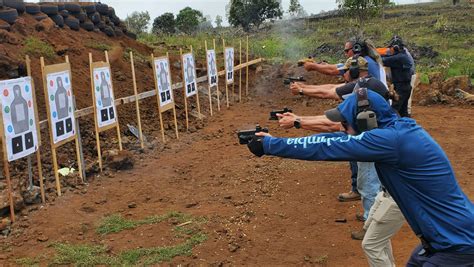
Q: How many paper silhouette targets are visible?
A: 7